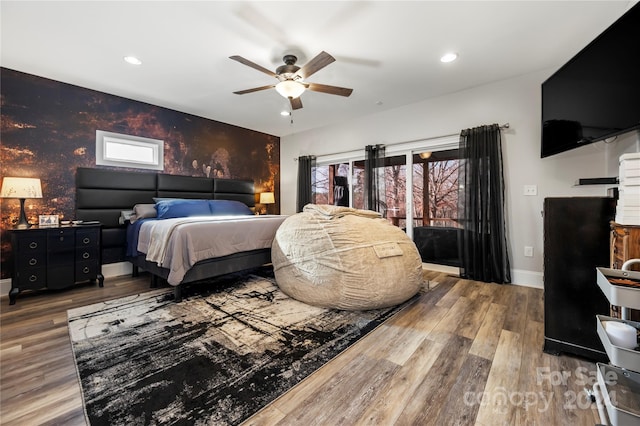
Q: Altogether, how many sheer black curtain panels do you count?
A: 3